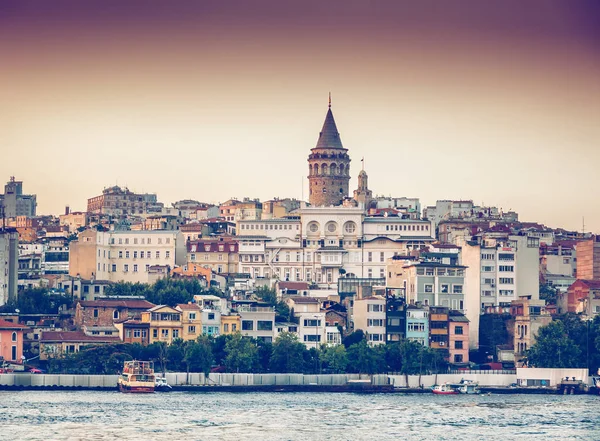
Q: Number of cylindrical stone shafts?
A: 1